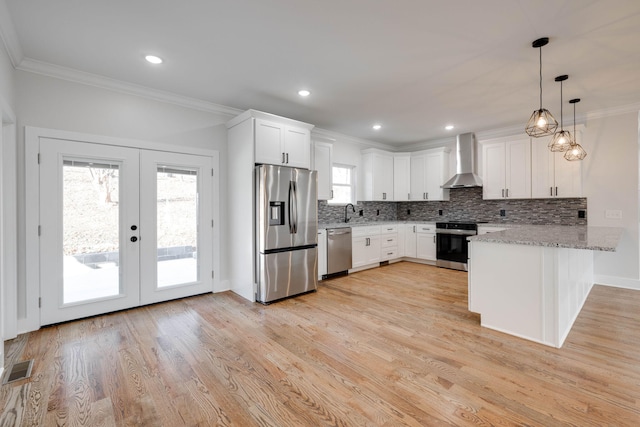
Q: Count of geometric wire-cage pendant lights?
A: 3